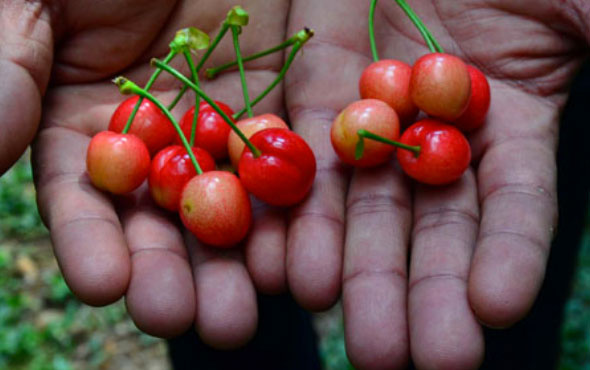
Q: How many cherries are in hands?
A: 12